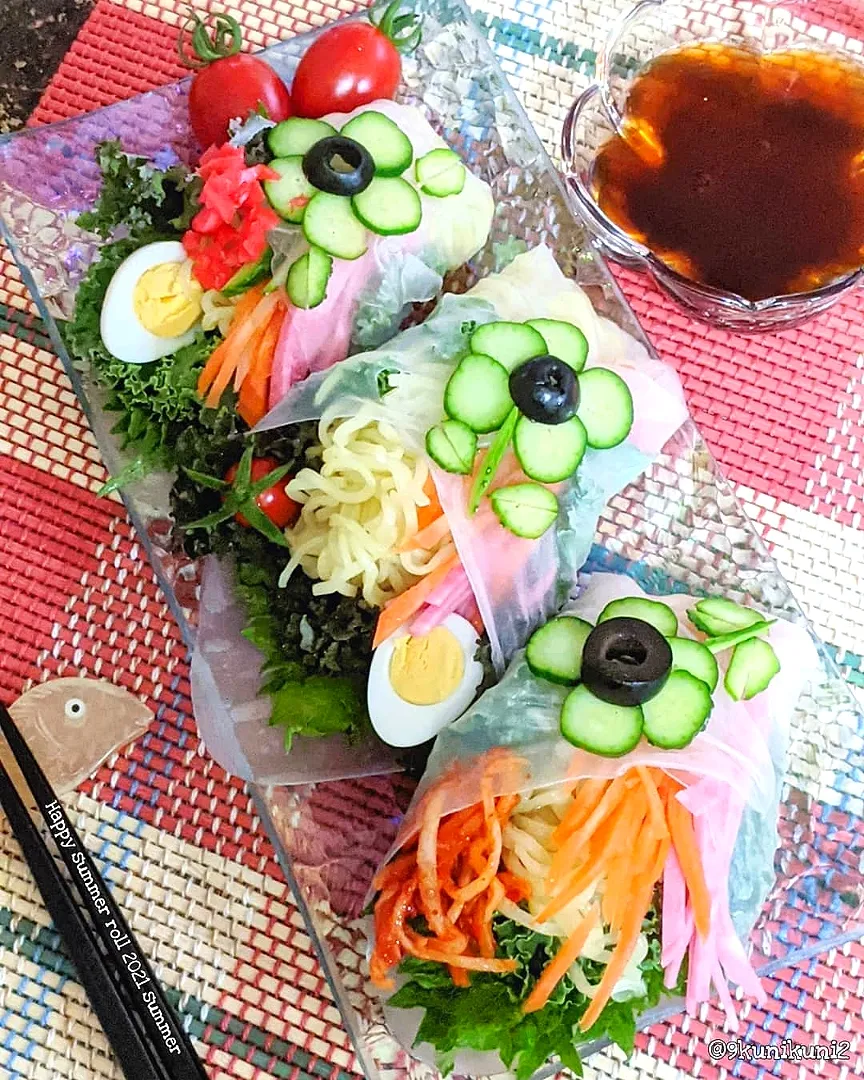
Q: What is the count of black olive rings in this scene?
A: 3